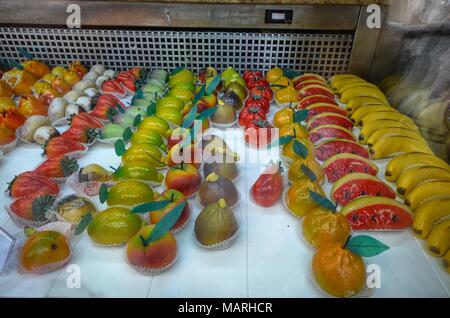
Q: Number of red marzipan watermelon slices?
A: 11